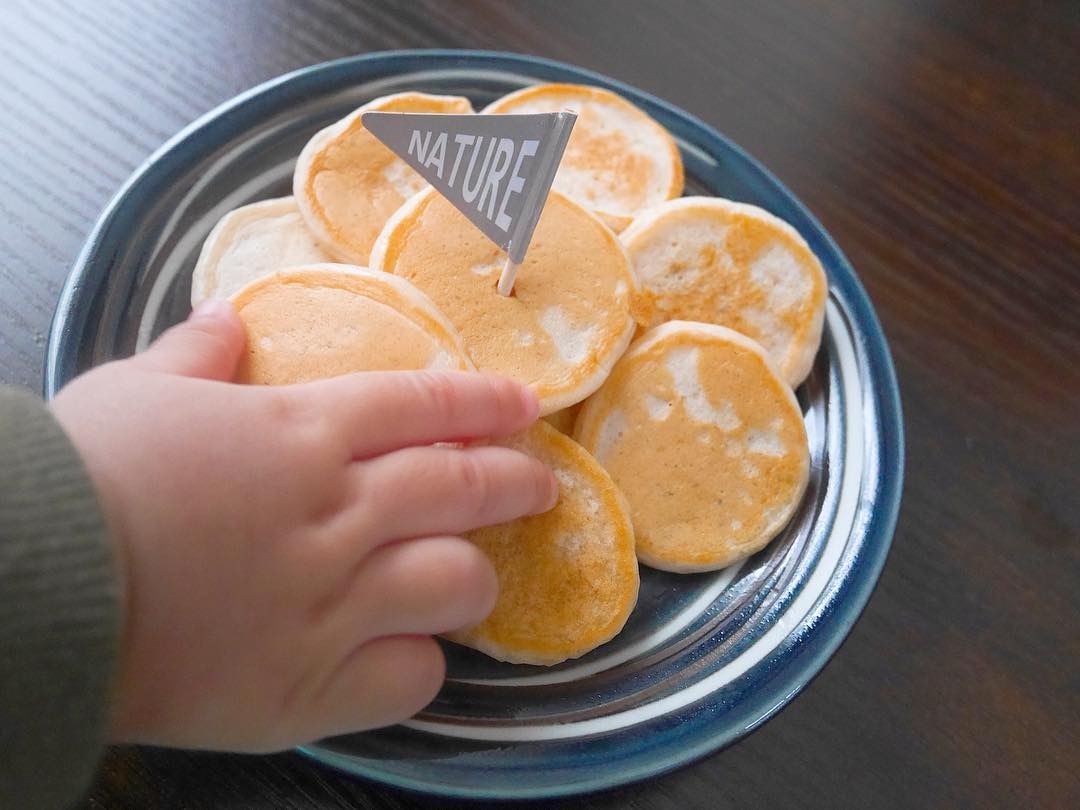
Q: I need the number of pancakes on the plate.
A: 8